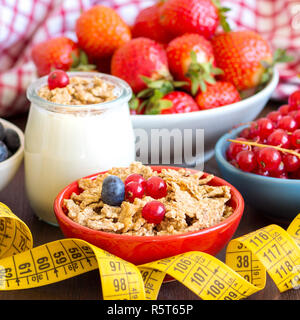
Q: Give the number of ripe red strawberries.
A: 9